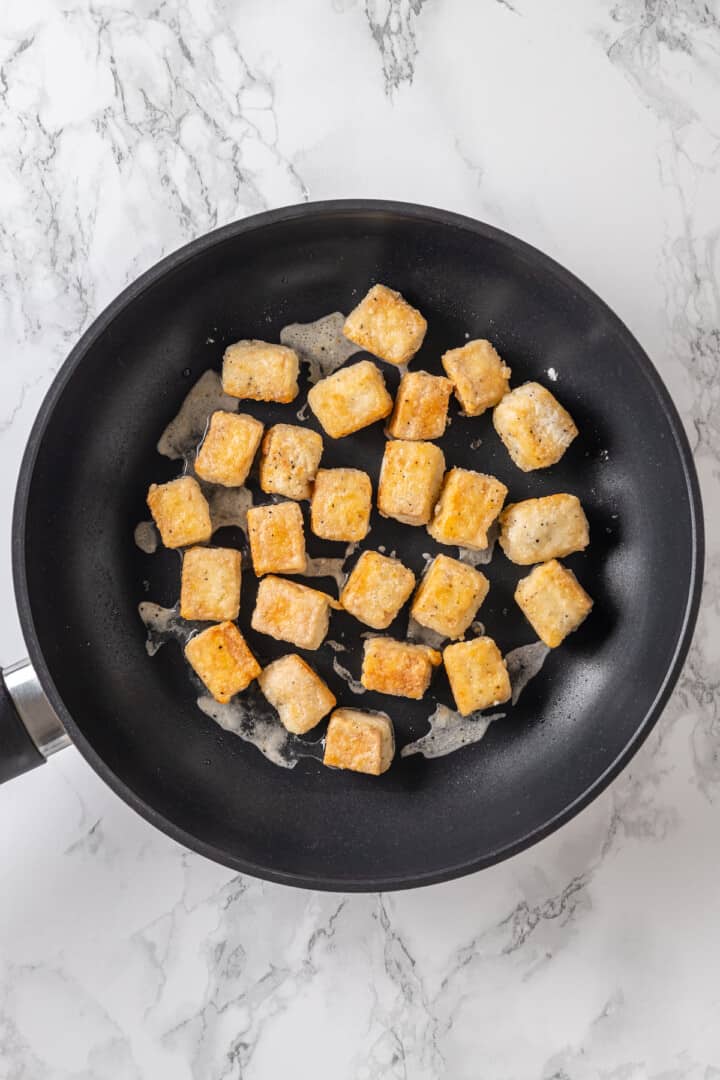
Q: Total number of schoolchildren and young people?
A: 0